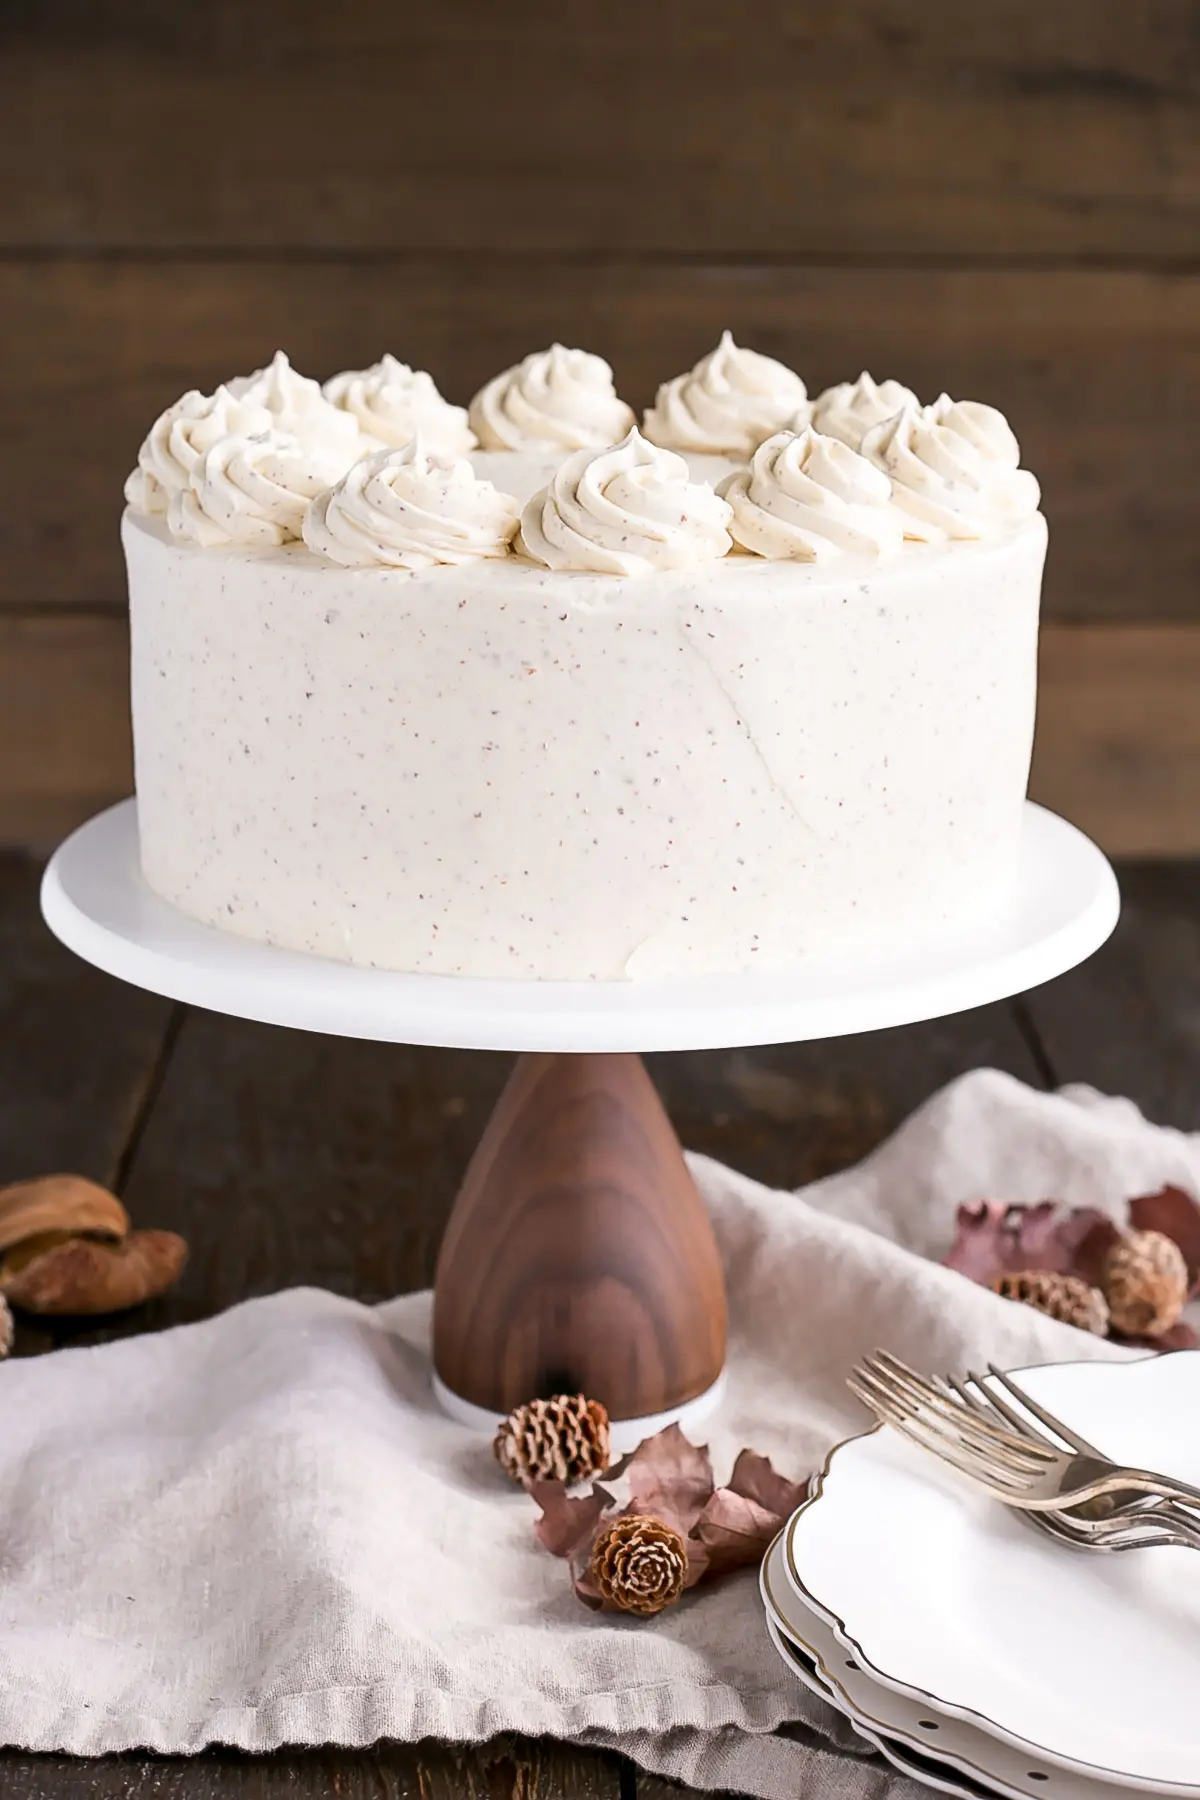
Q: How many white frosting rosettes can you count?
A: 12